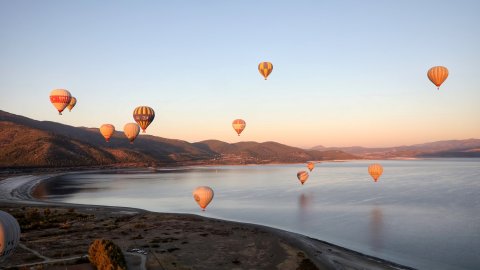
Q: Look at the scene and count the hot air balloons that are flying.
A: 13